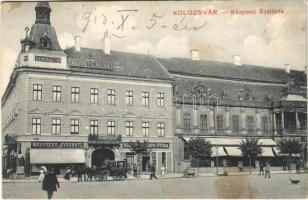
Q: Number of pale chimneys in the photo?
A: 5